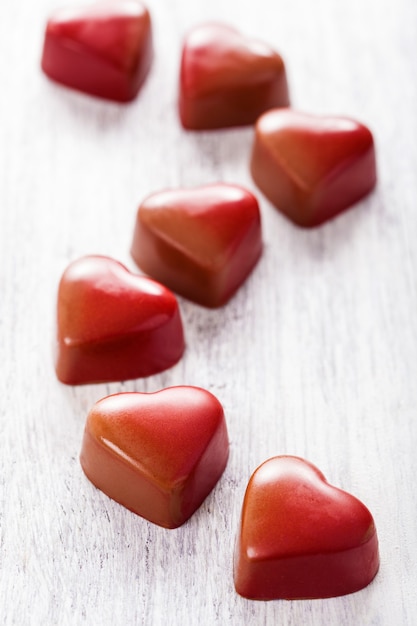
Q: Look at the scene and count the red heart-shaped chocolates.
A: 7